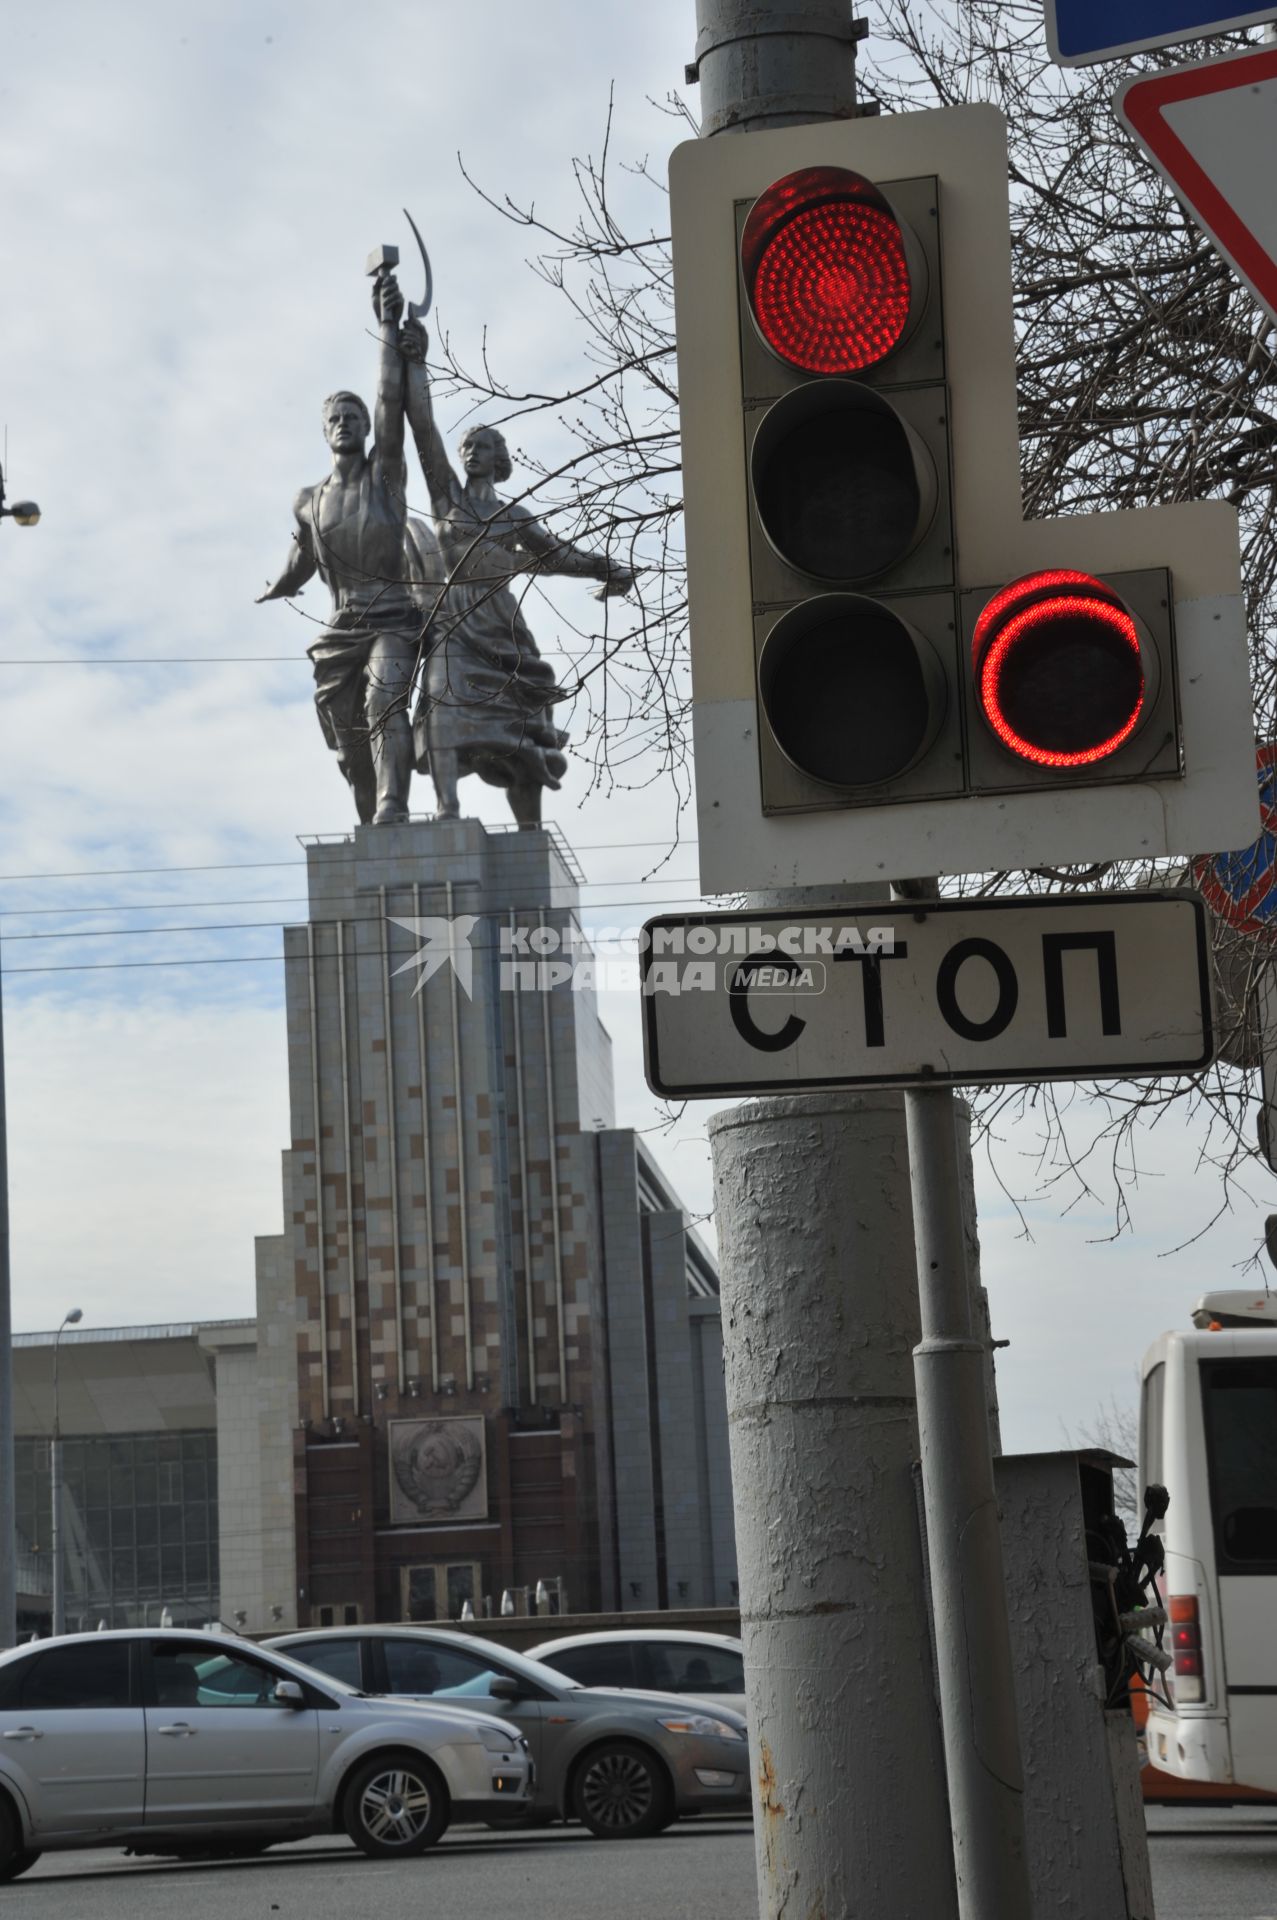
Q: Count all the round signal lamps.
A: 4